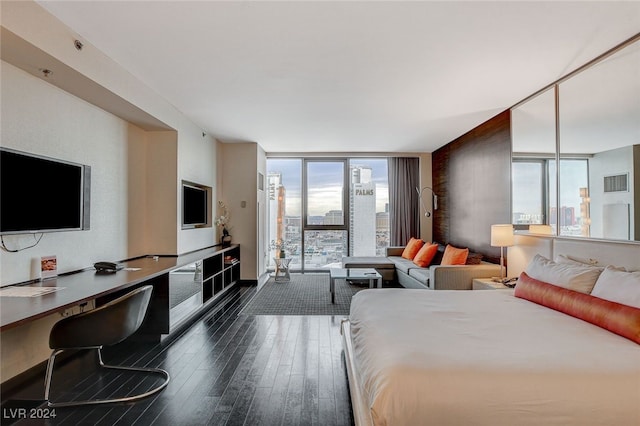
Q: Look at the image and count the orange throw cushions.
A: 3